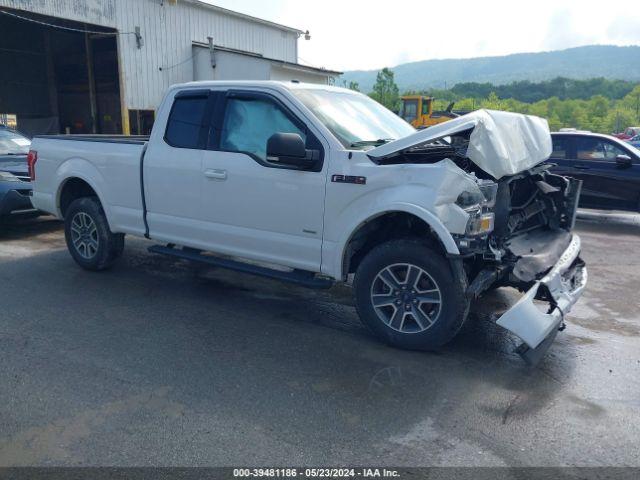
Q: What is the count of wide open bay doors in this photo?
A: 1